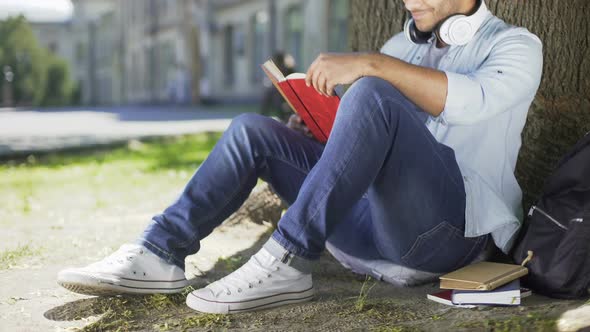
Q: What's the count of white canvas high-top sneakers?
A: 2